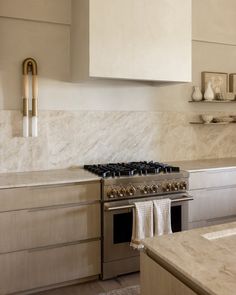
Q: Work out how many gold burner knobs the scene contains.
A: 8